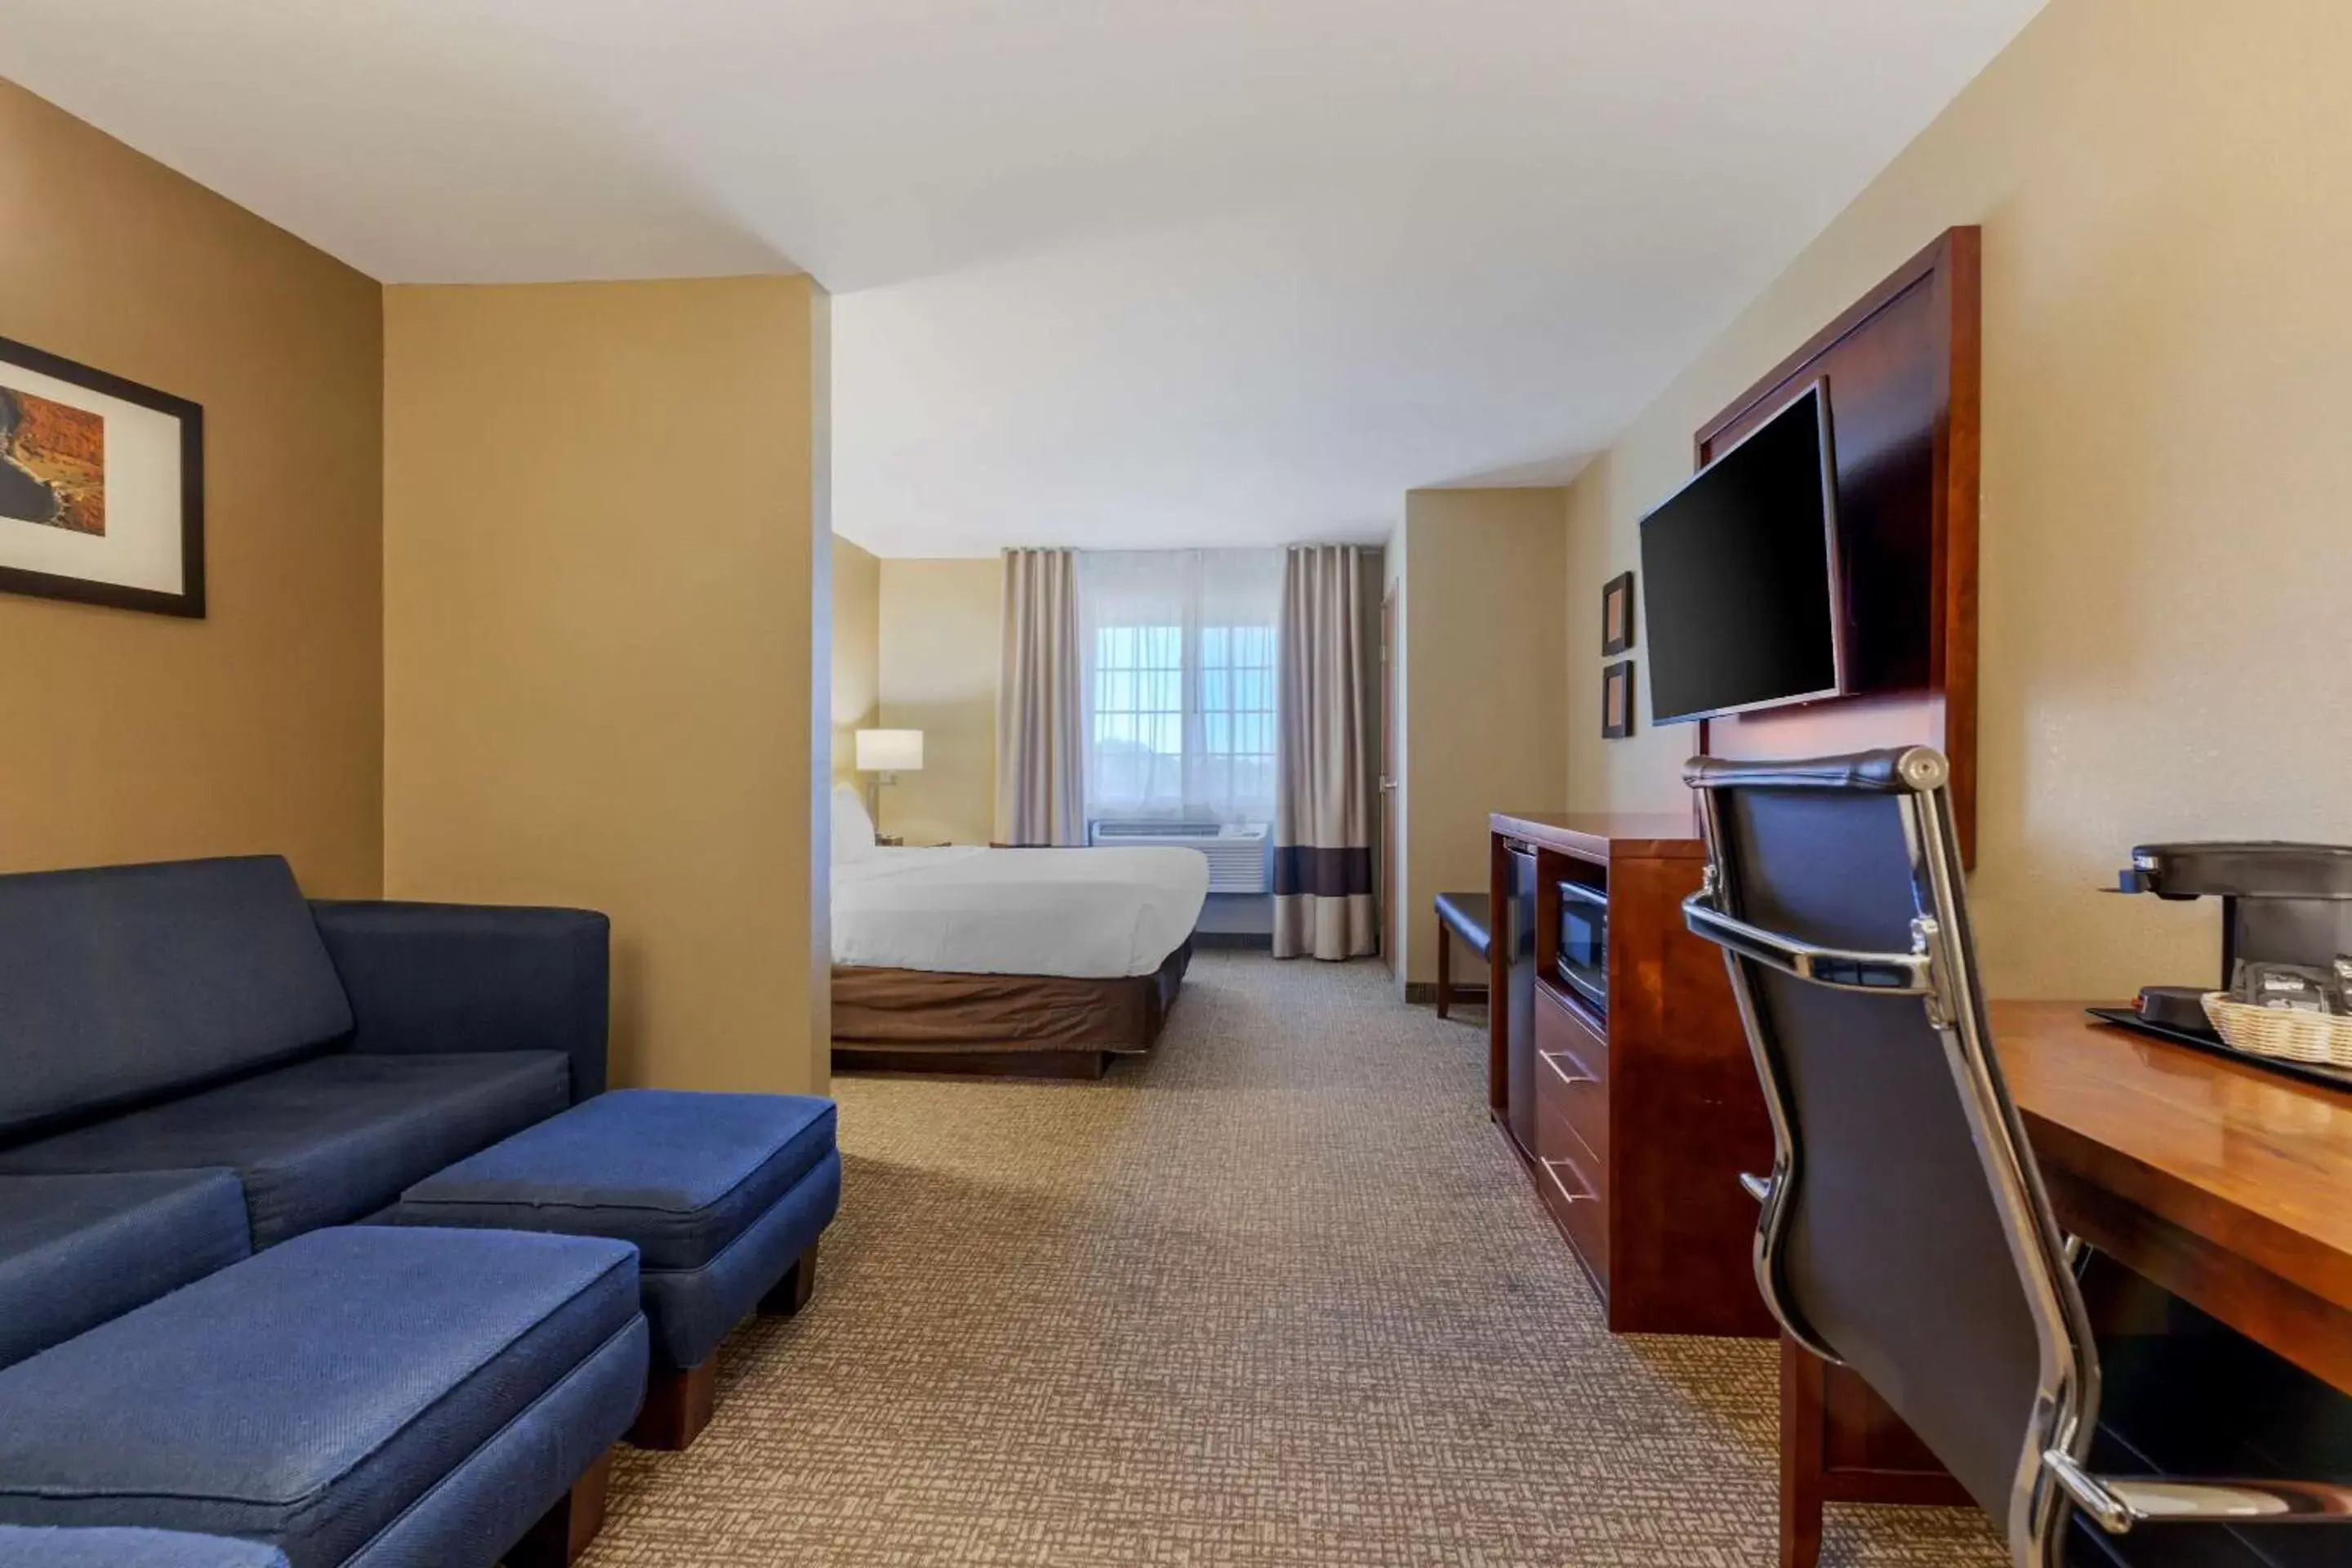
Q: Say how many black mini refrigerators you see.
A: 1